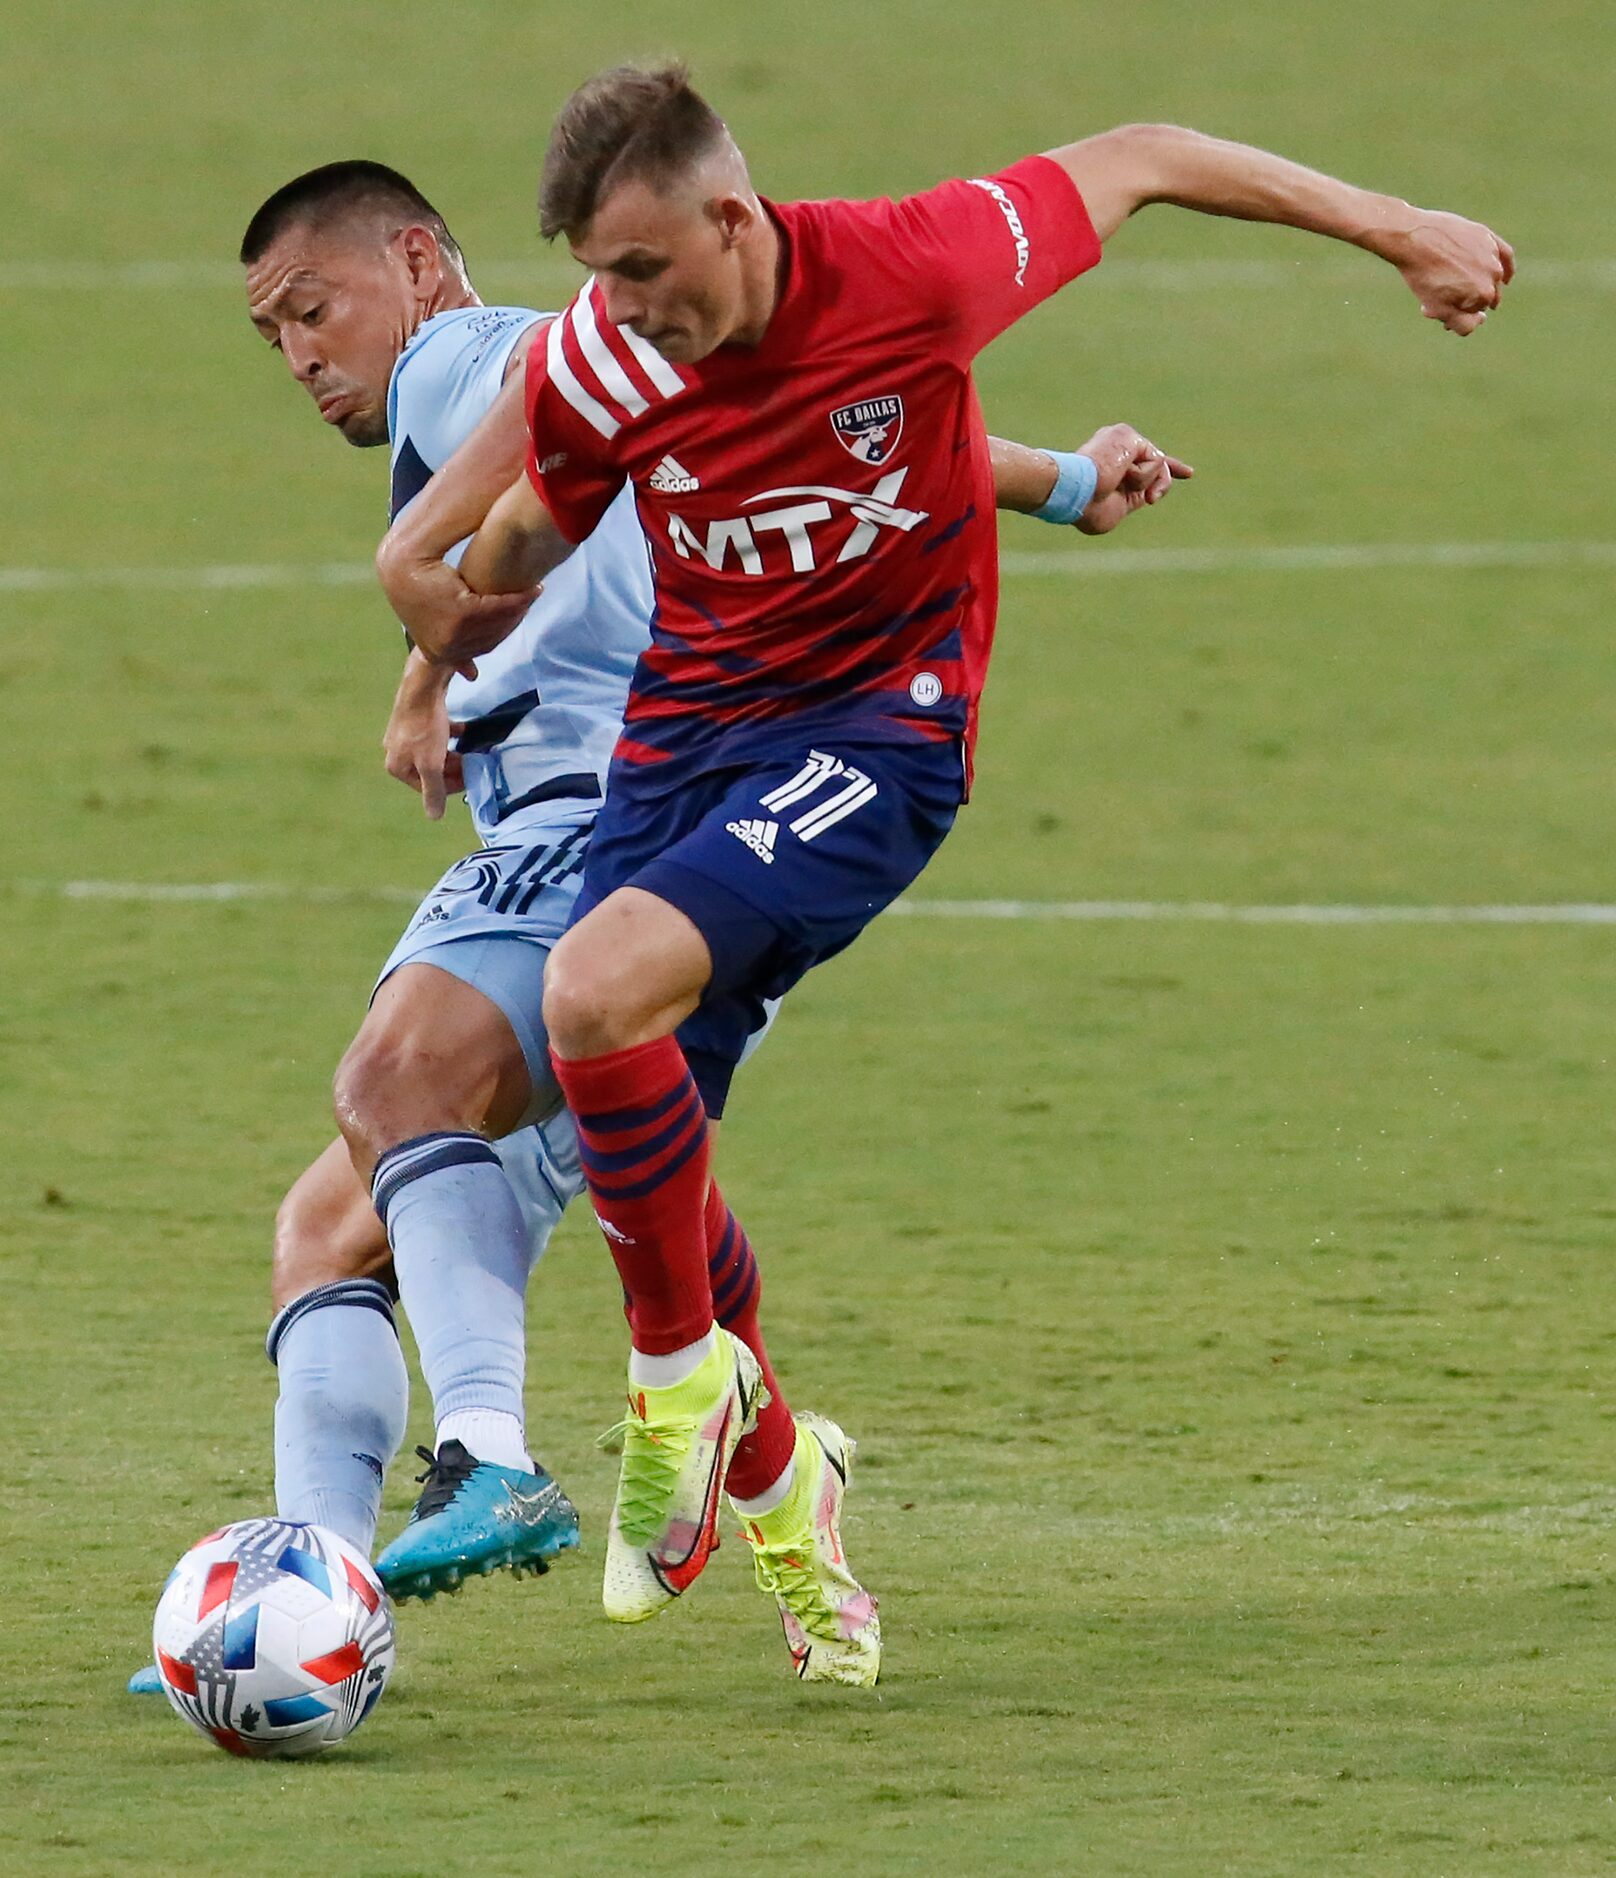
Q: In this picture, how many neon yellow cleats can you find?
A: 2